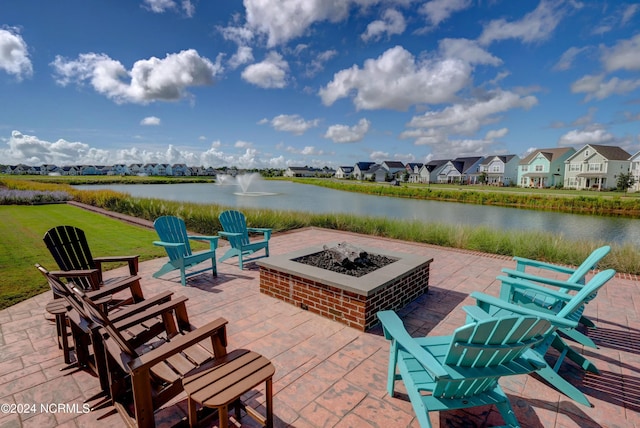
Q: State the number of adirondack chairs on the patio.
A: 8